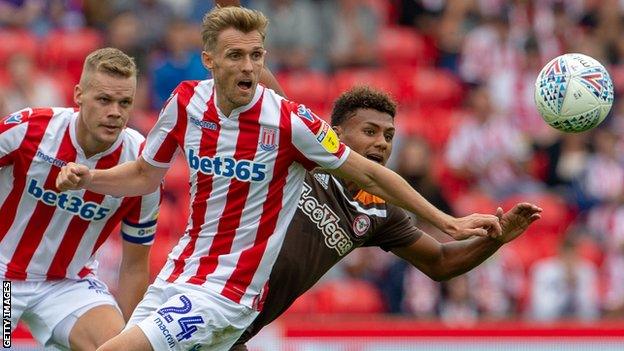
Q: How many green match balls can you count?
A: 0